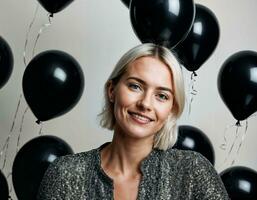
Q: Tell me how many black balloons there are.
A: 11